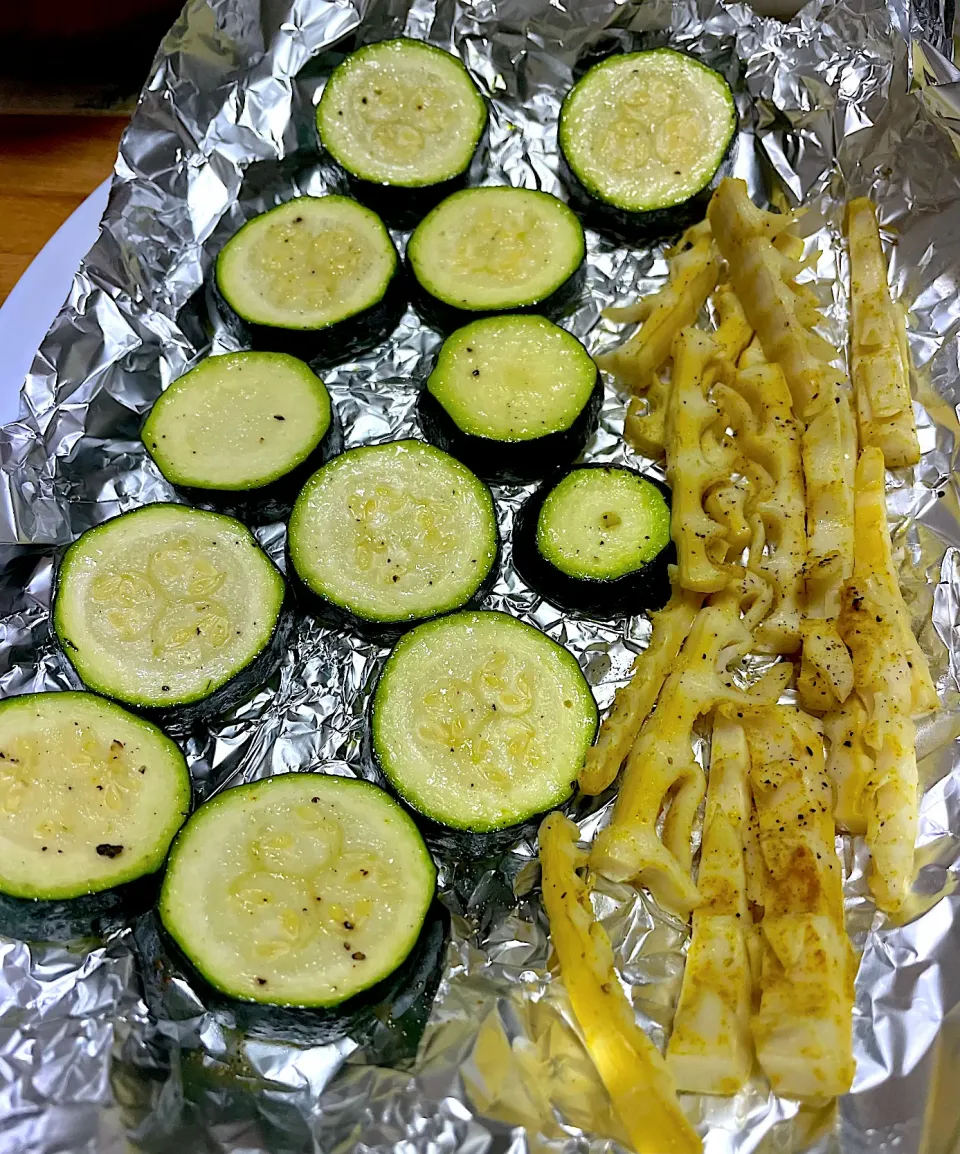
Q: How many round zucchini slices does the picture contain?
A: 12